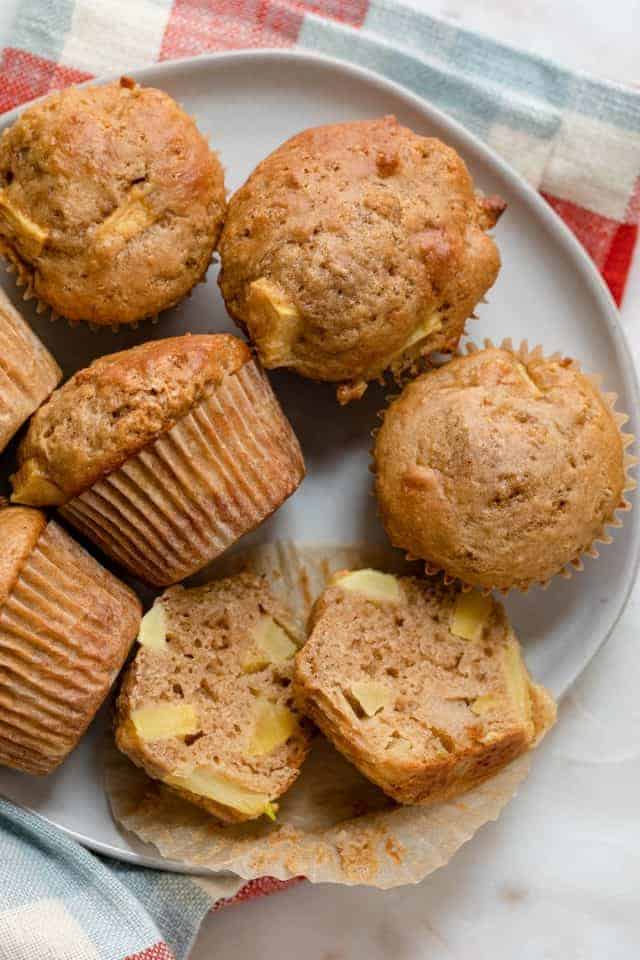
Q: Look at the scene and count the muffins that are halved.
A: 1